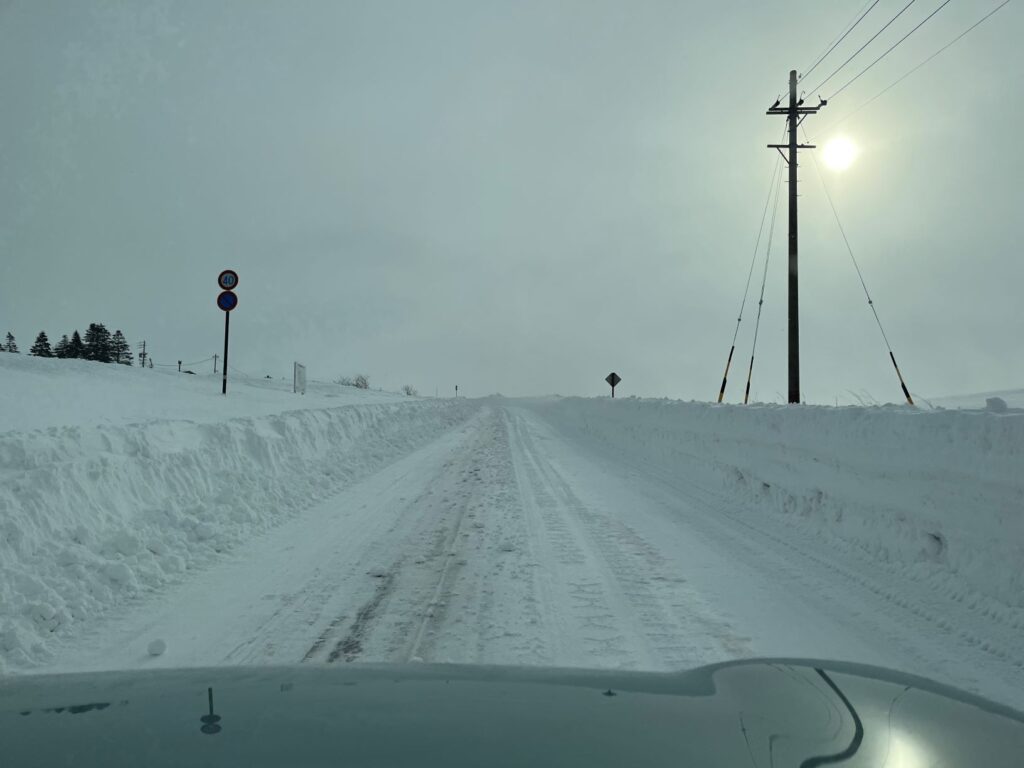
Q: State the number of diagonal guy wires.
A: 3